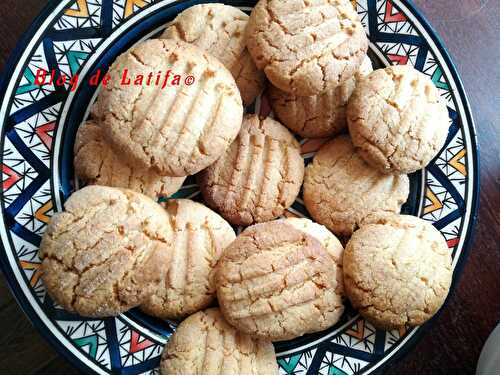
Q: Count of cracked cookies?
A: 14